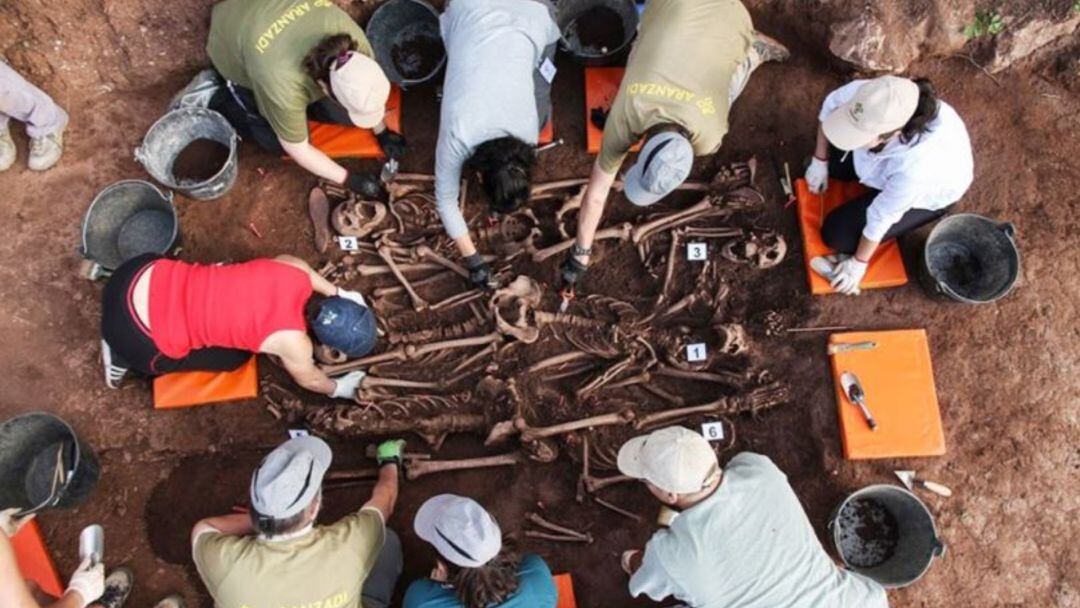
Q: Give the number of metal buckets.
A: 7